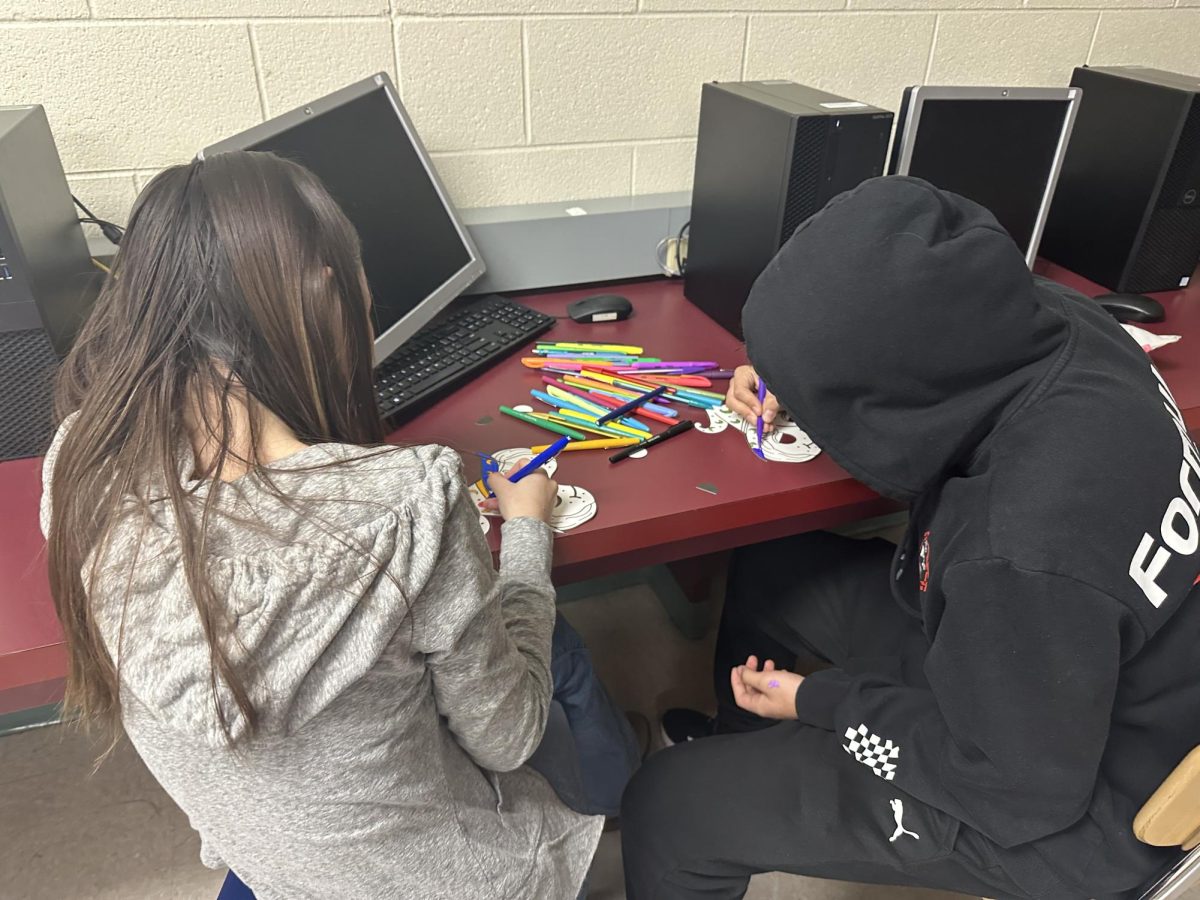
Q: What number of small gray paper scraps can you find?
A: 2